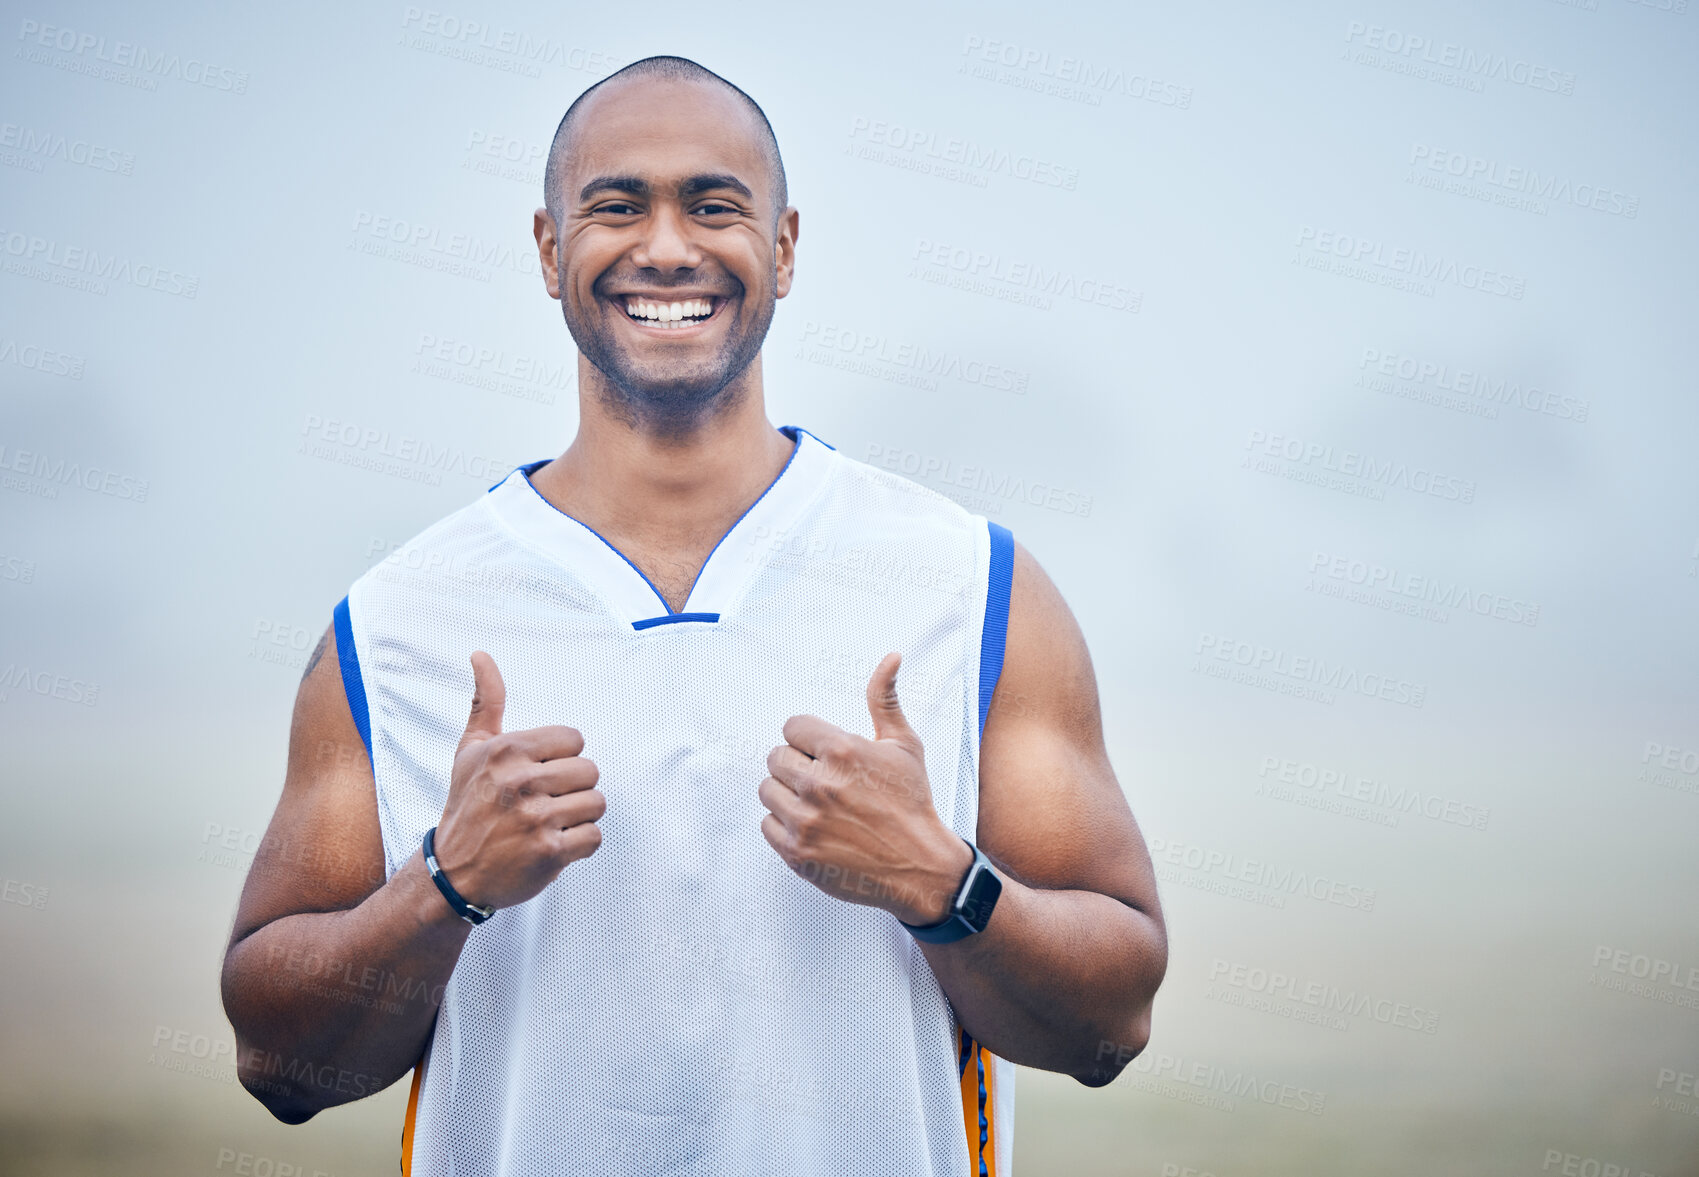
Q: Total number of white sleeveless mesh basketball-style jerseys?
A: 1